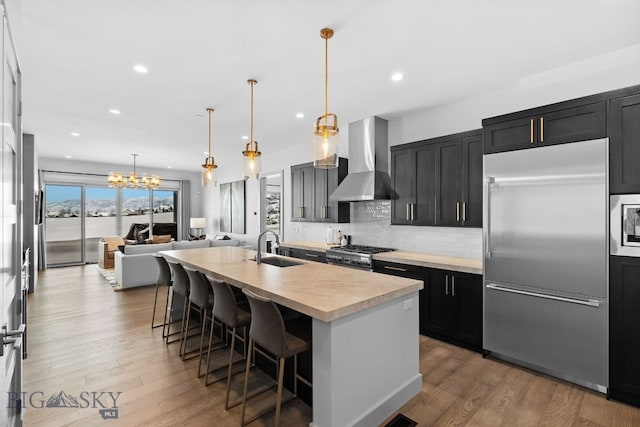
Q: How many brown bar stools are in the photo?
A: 5